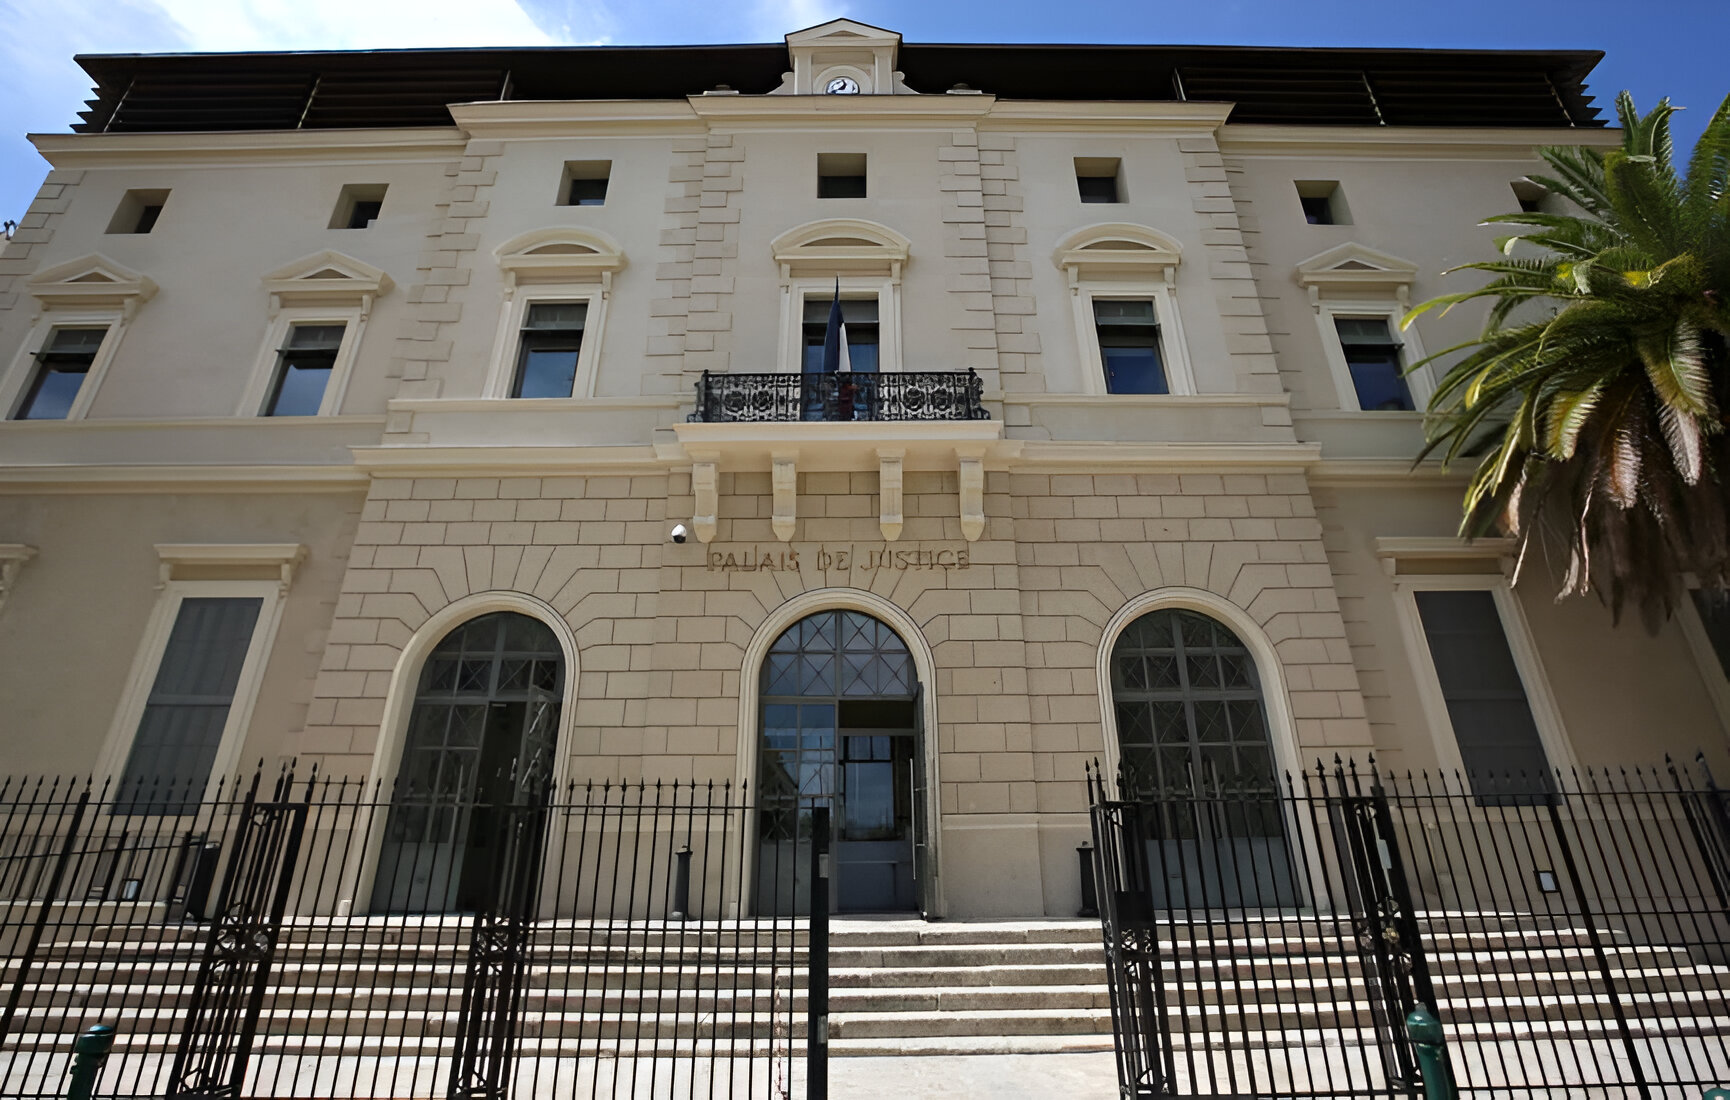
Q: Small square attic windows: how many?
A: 7